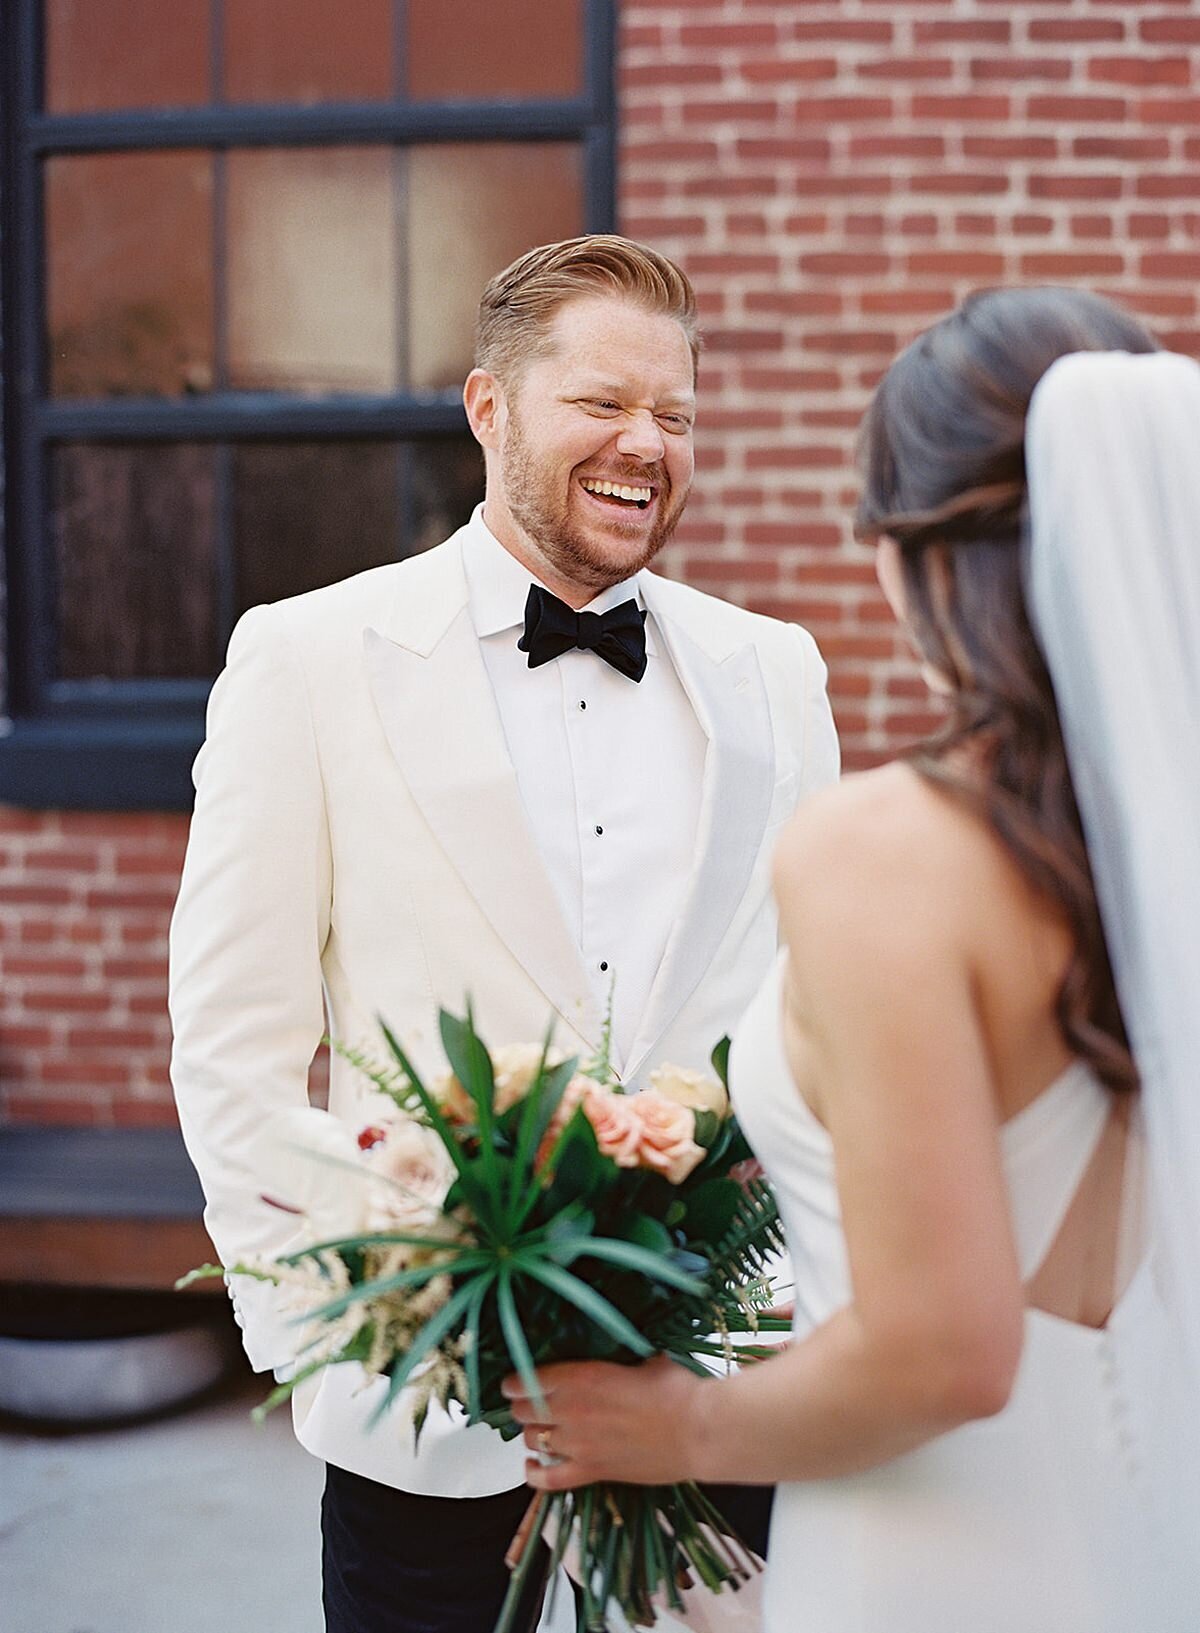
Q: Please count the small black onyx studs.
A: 3